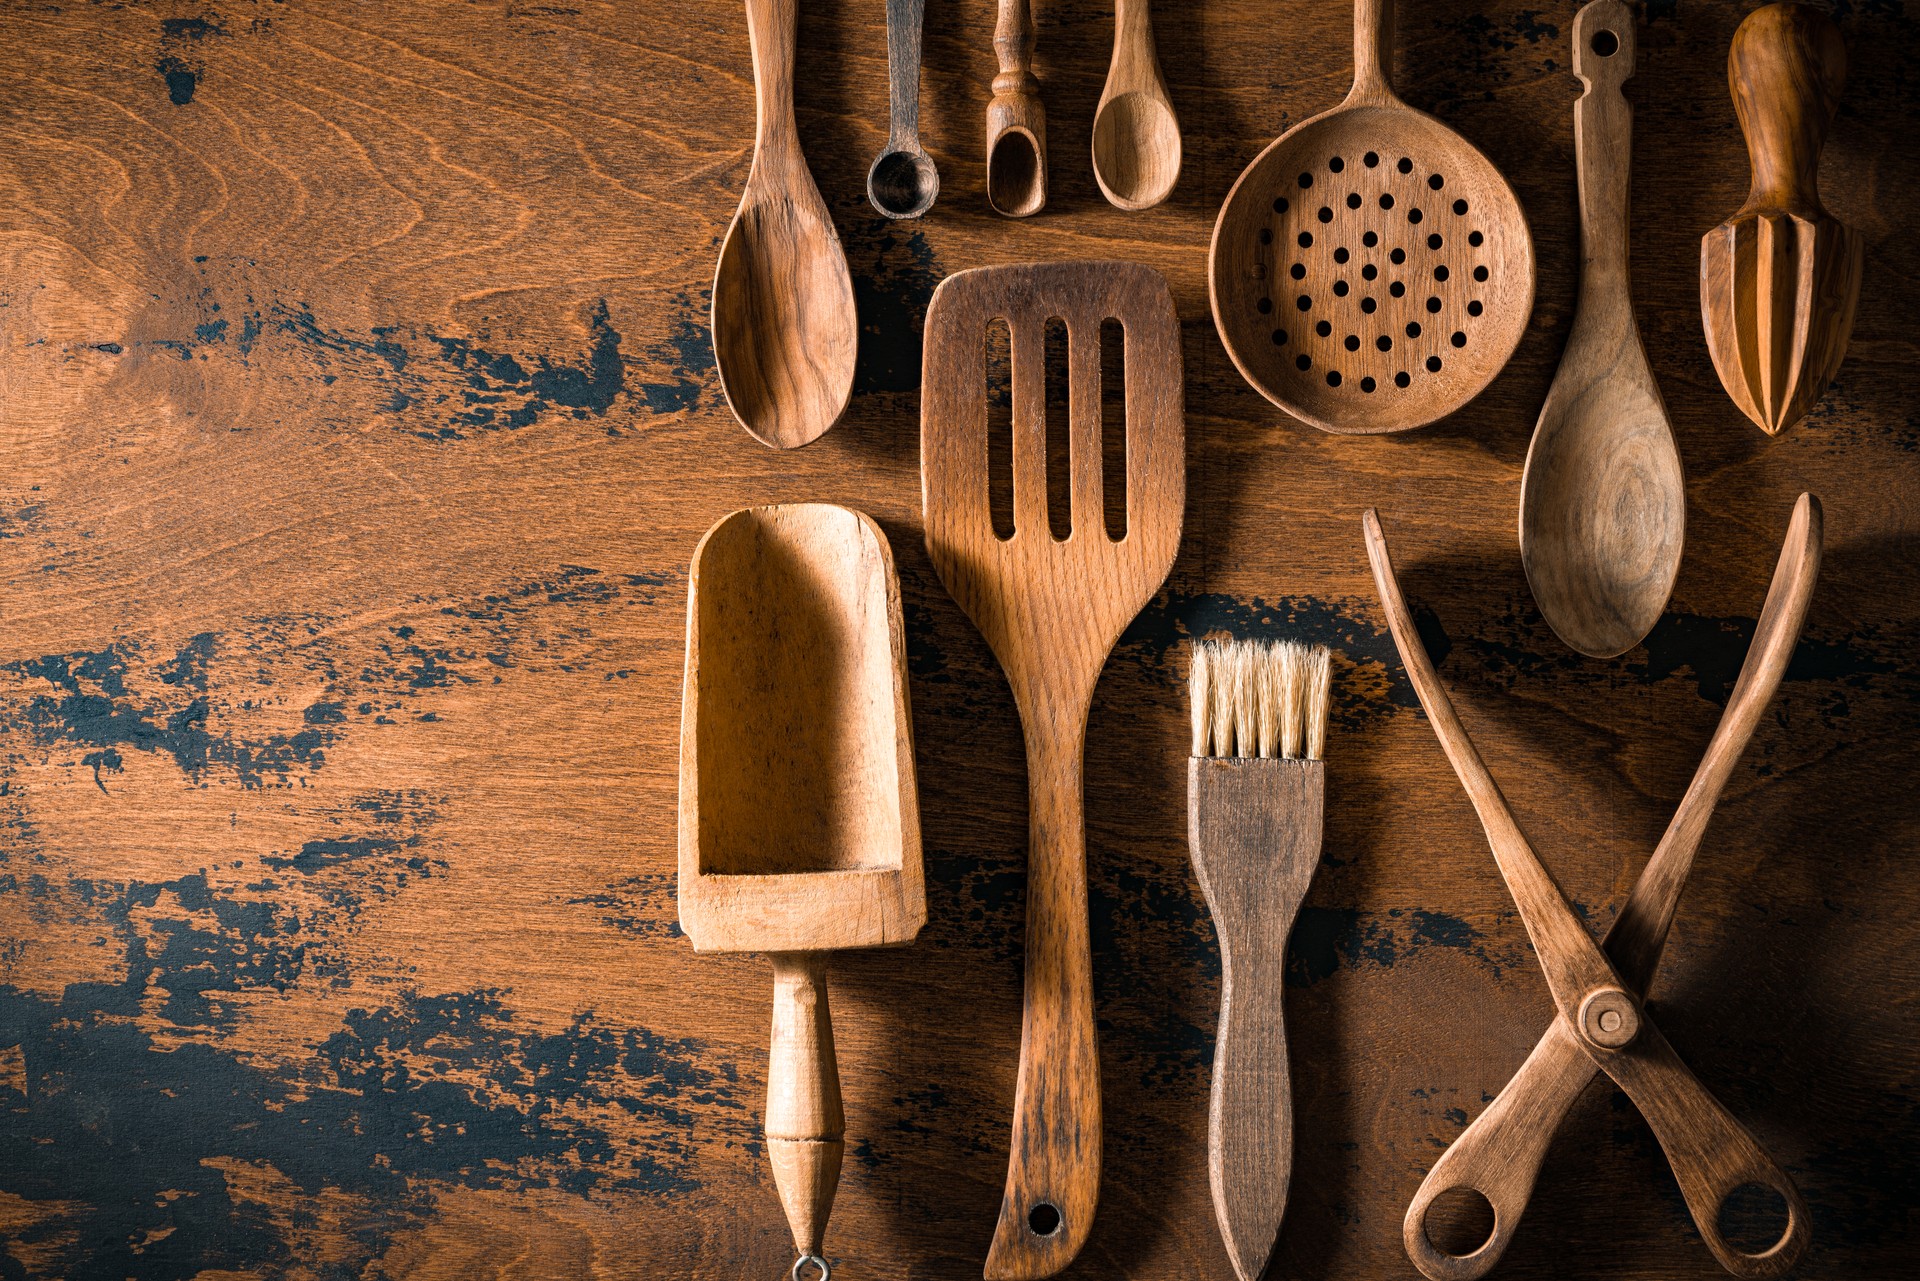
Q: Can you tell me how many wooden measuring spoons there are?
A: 3